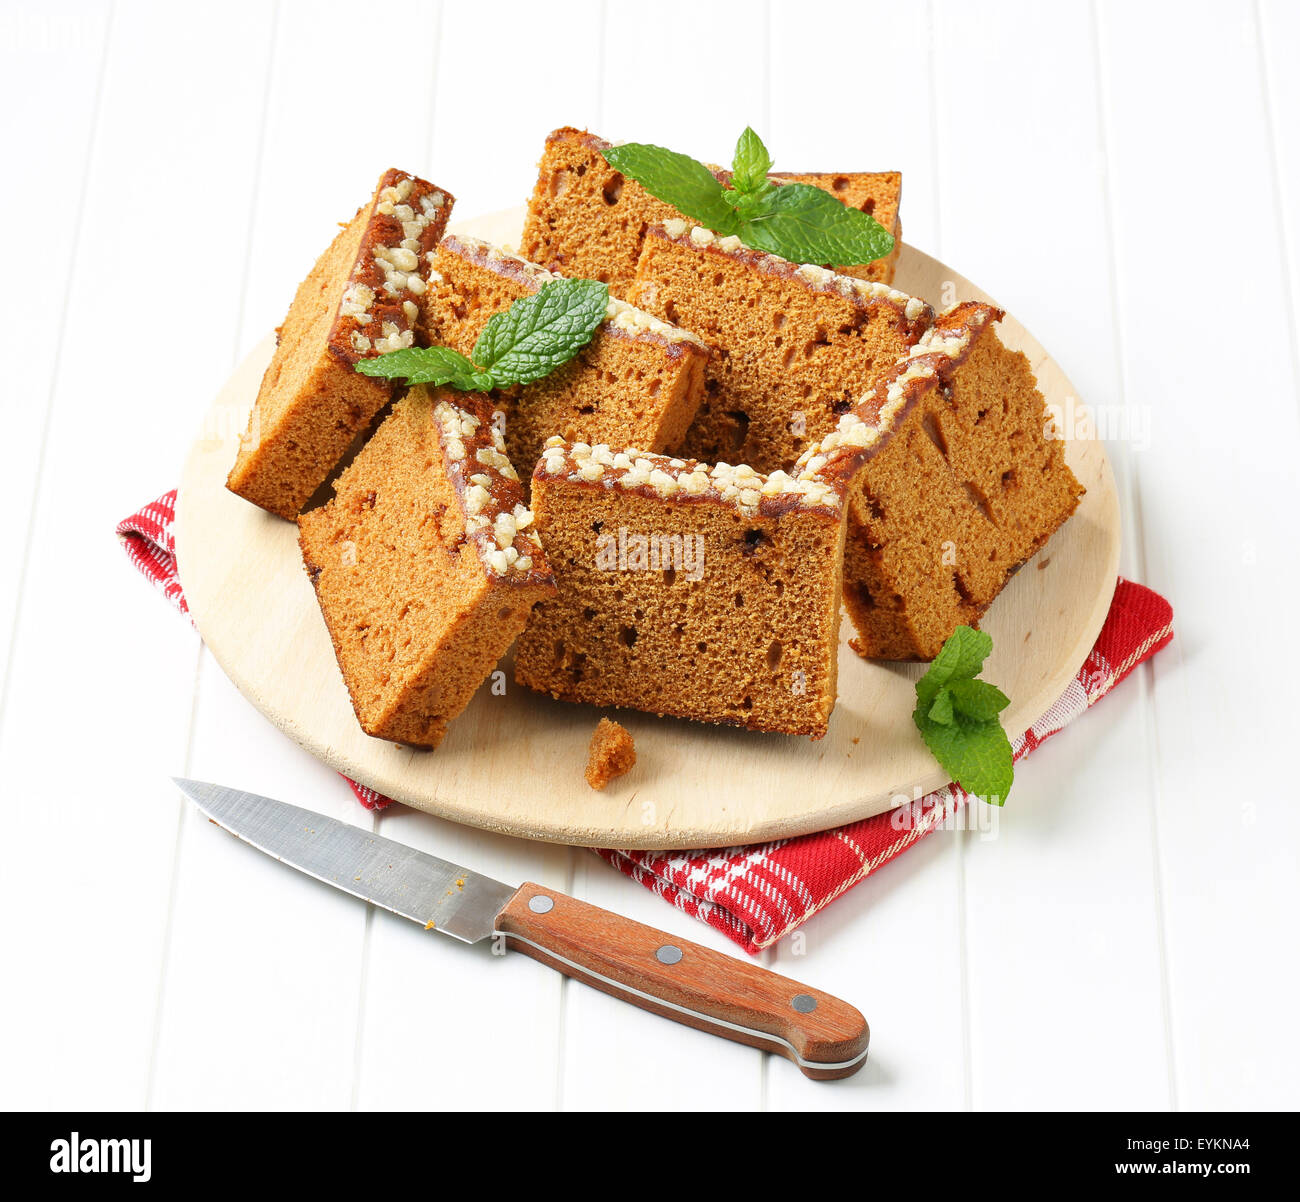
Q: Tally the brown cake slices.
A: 8